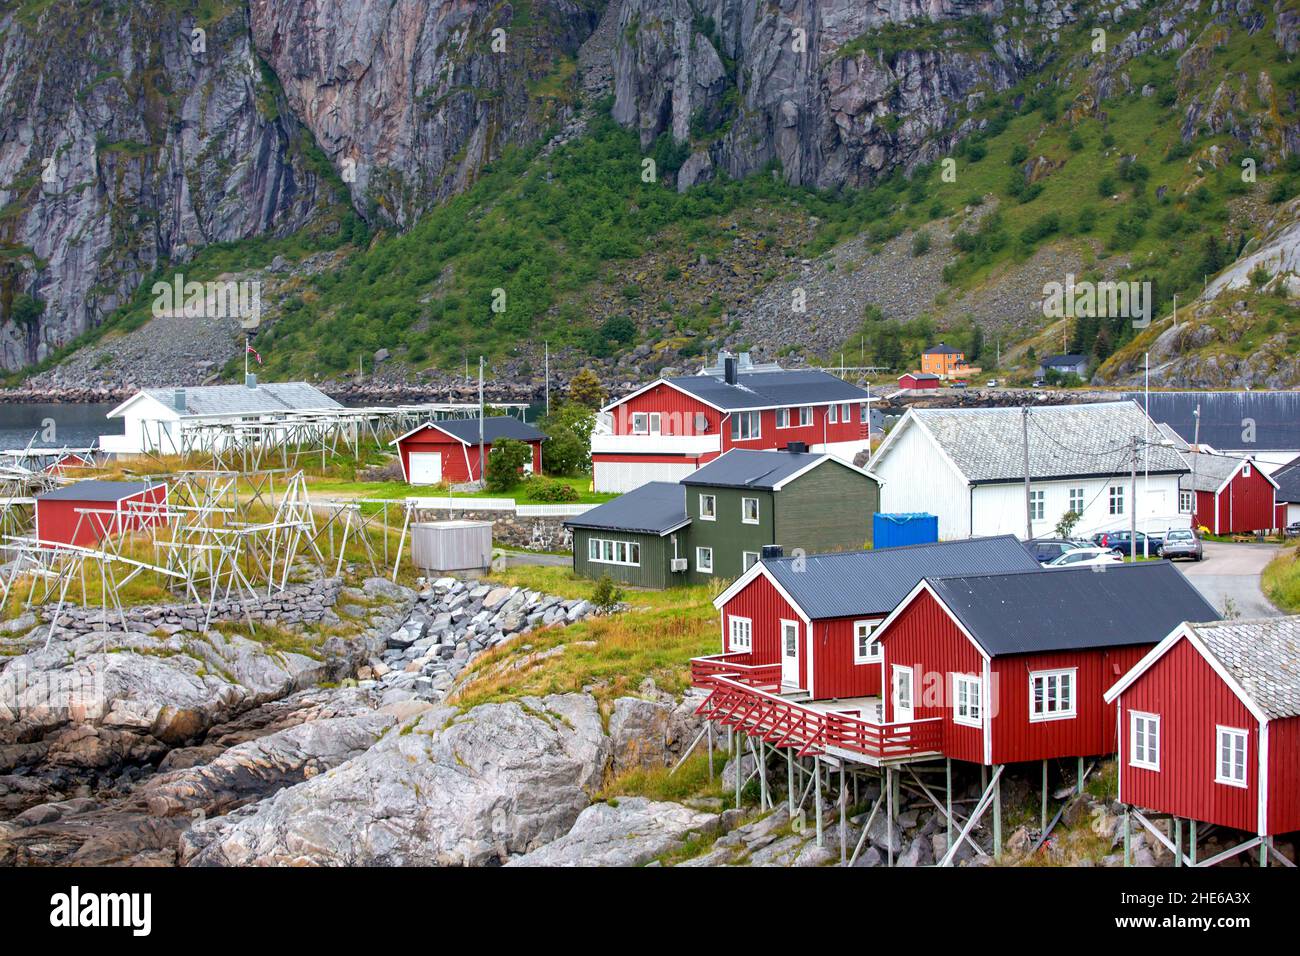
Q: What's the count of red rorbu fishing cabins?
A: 3